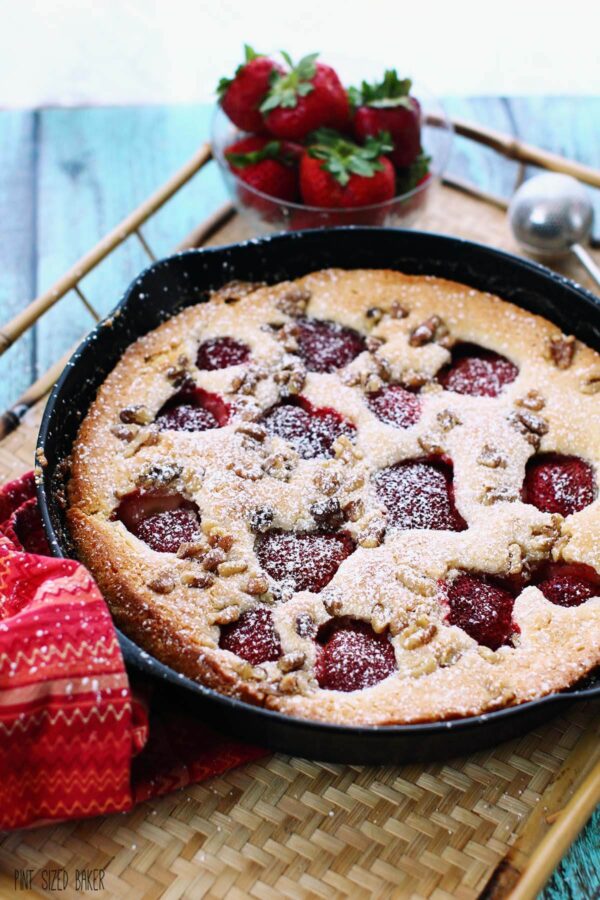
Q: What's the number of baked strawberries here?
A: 14